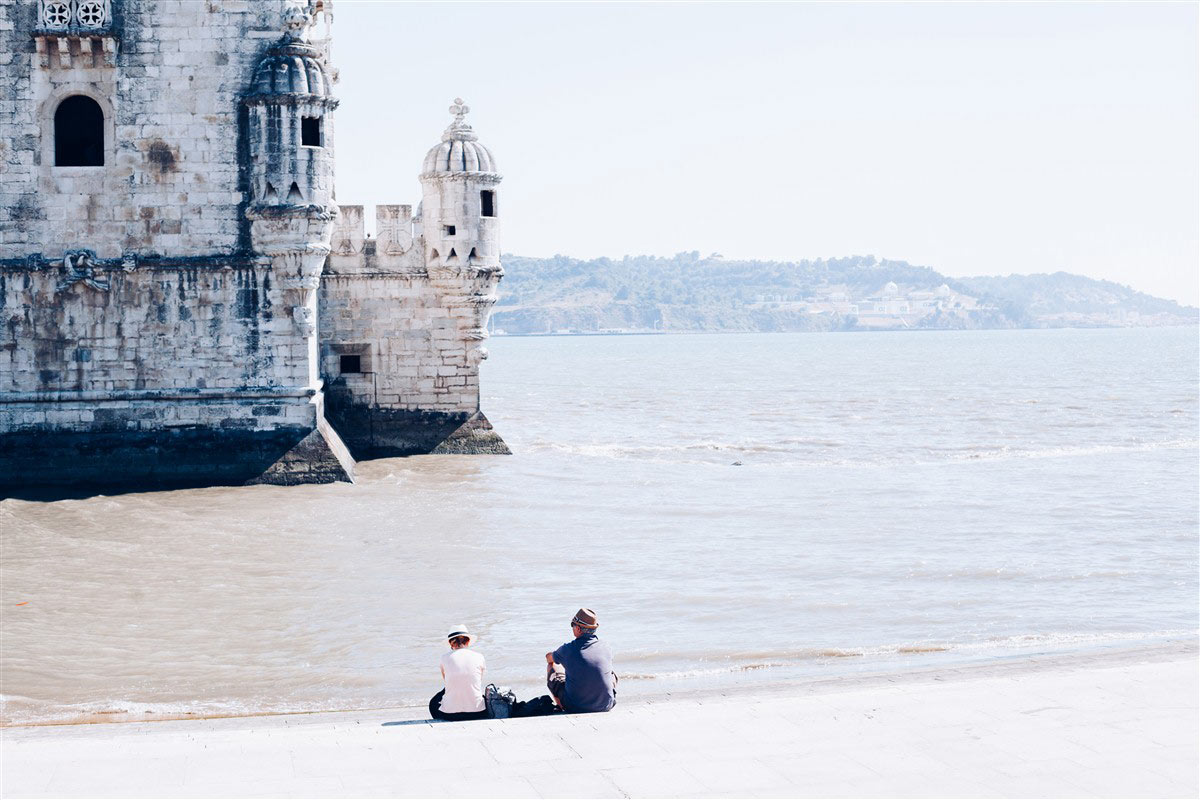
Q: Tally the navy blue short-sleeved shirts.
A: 1